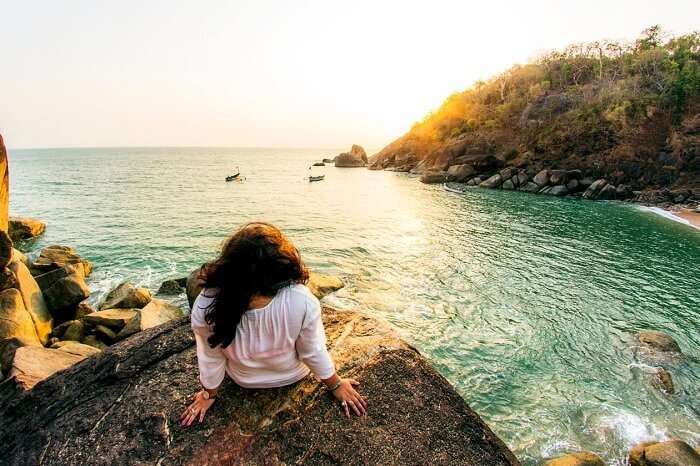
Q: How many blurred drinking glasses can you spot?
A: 0